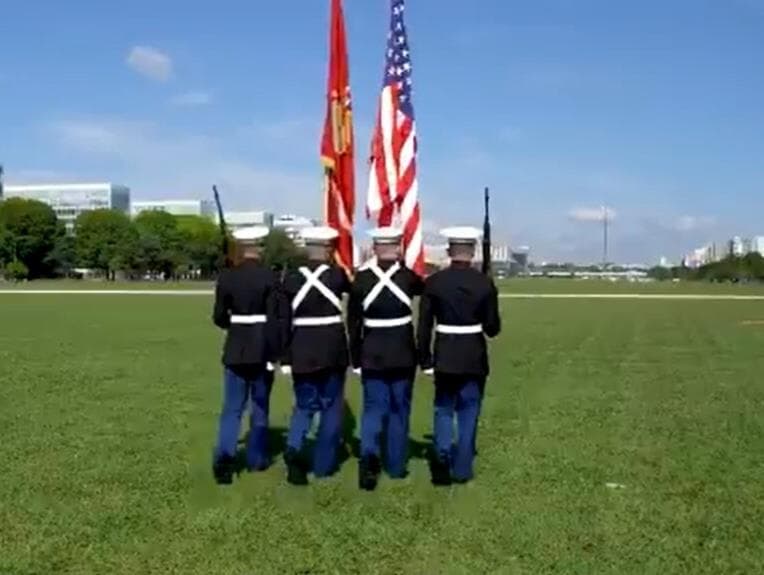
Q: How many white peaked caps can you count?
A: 4